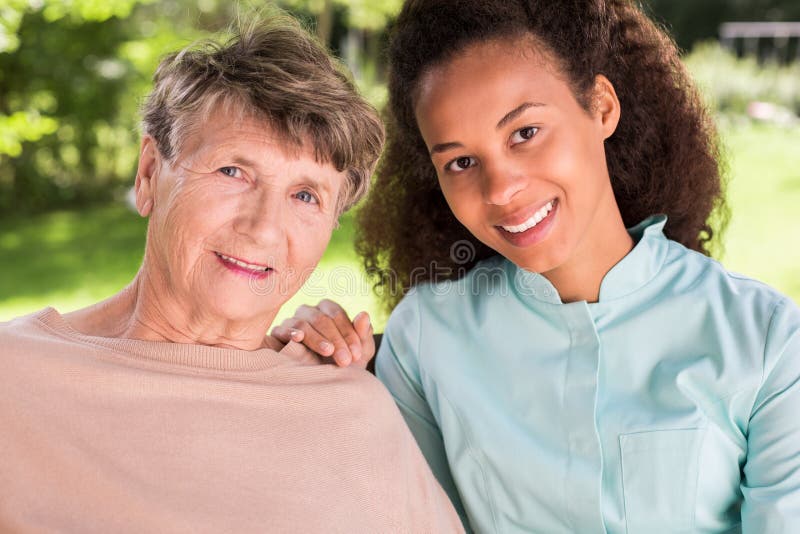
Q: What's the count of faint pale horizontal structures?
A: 1